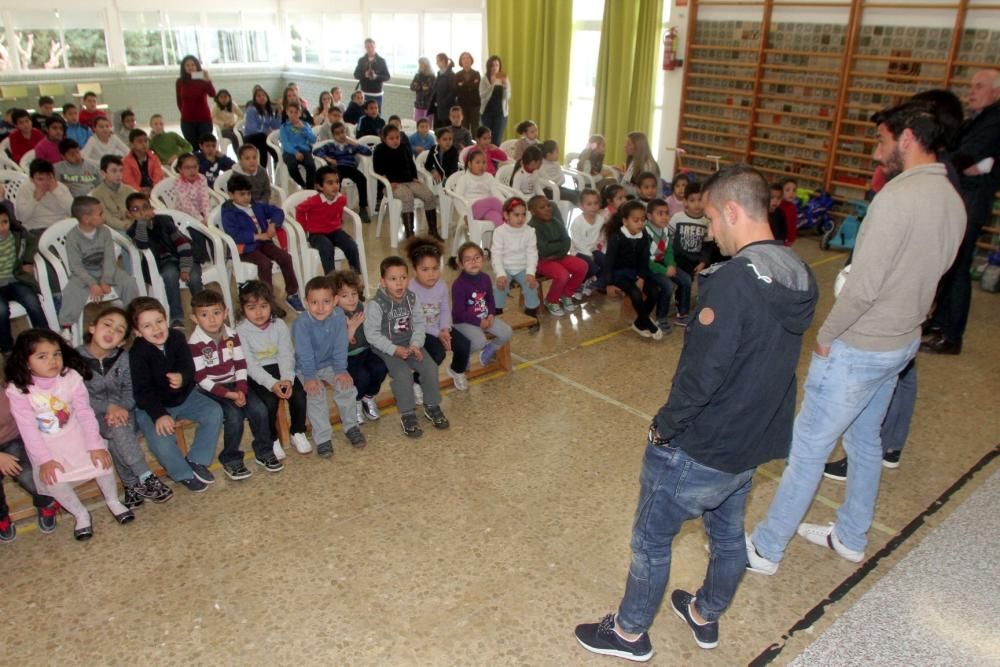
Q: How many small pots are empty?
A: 0